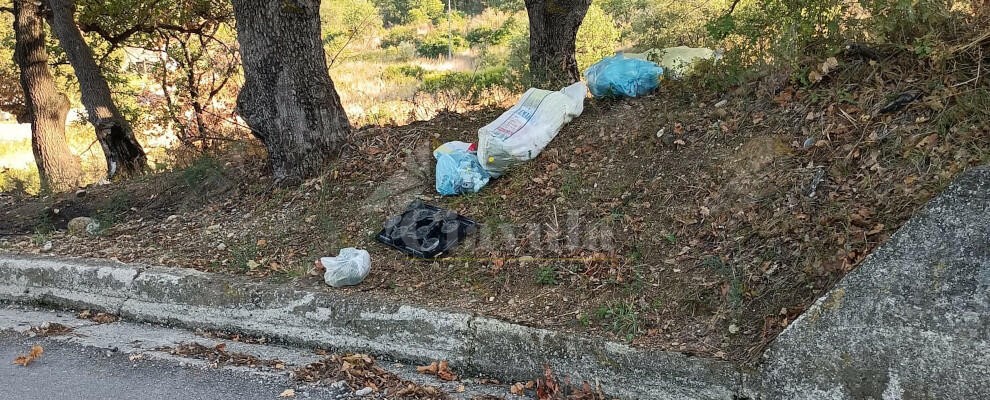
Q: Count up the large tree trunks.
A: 4